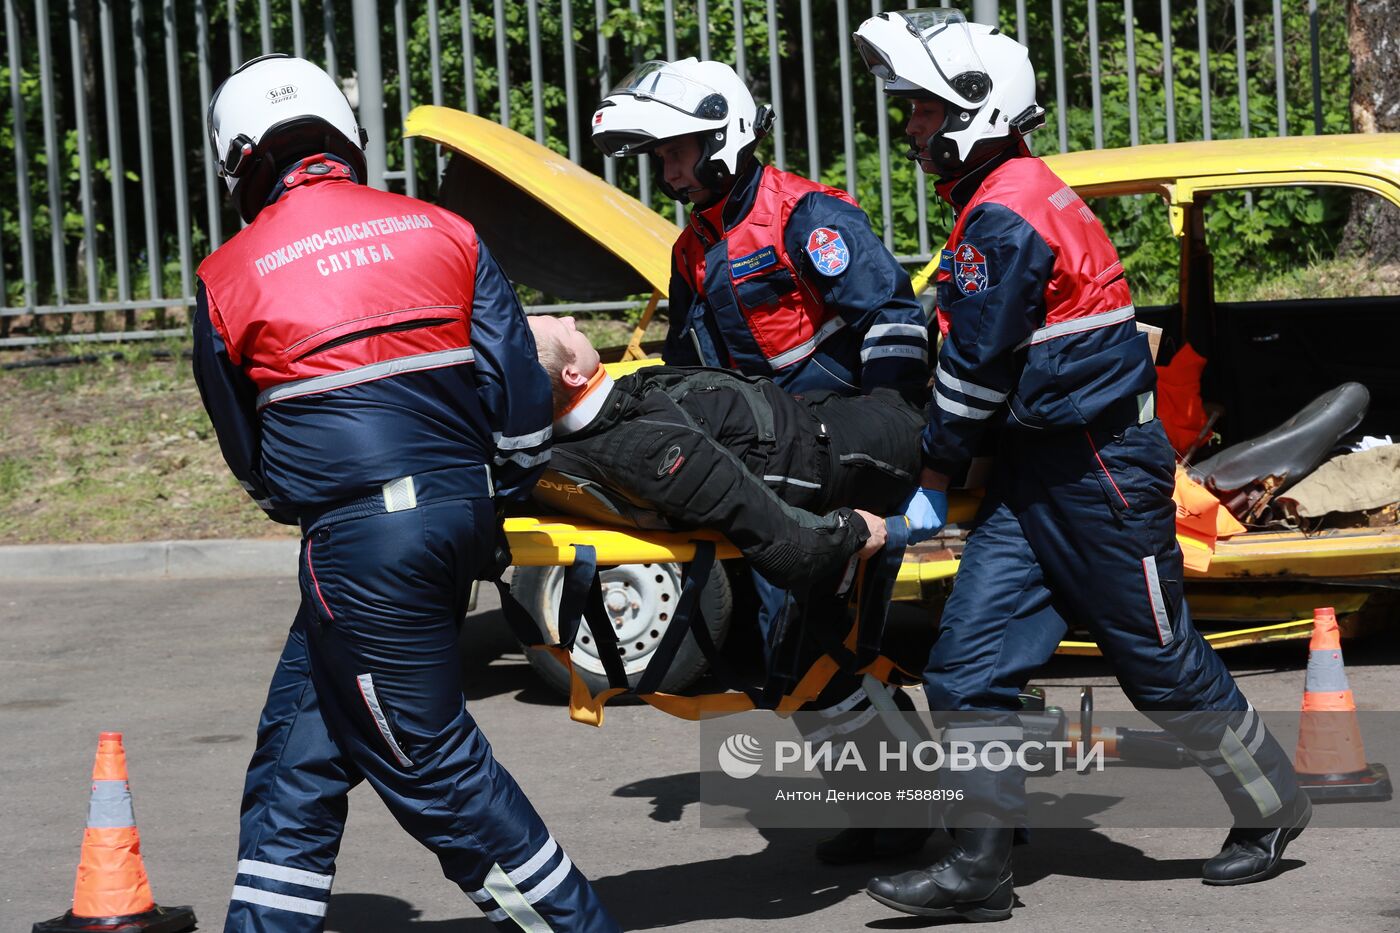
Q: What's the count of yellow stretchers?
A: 1